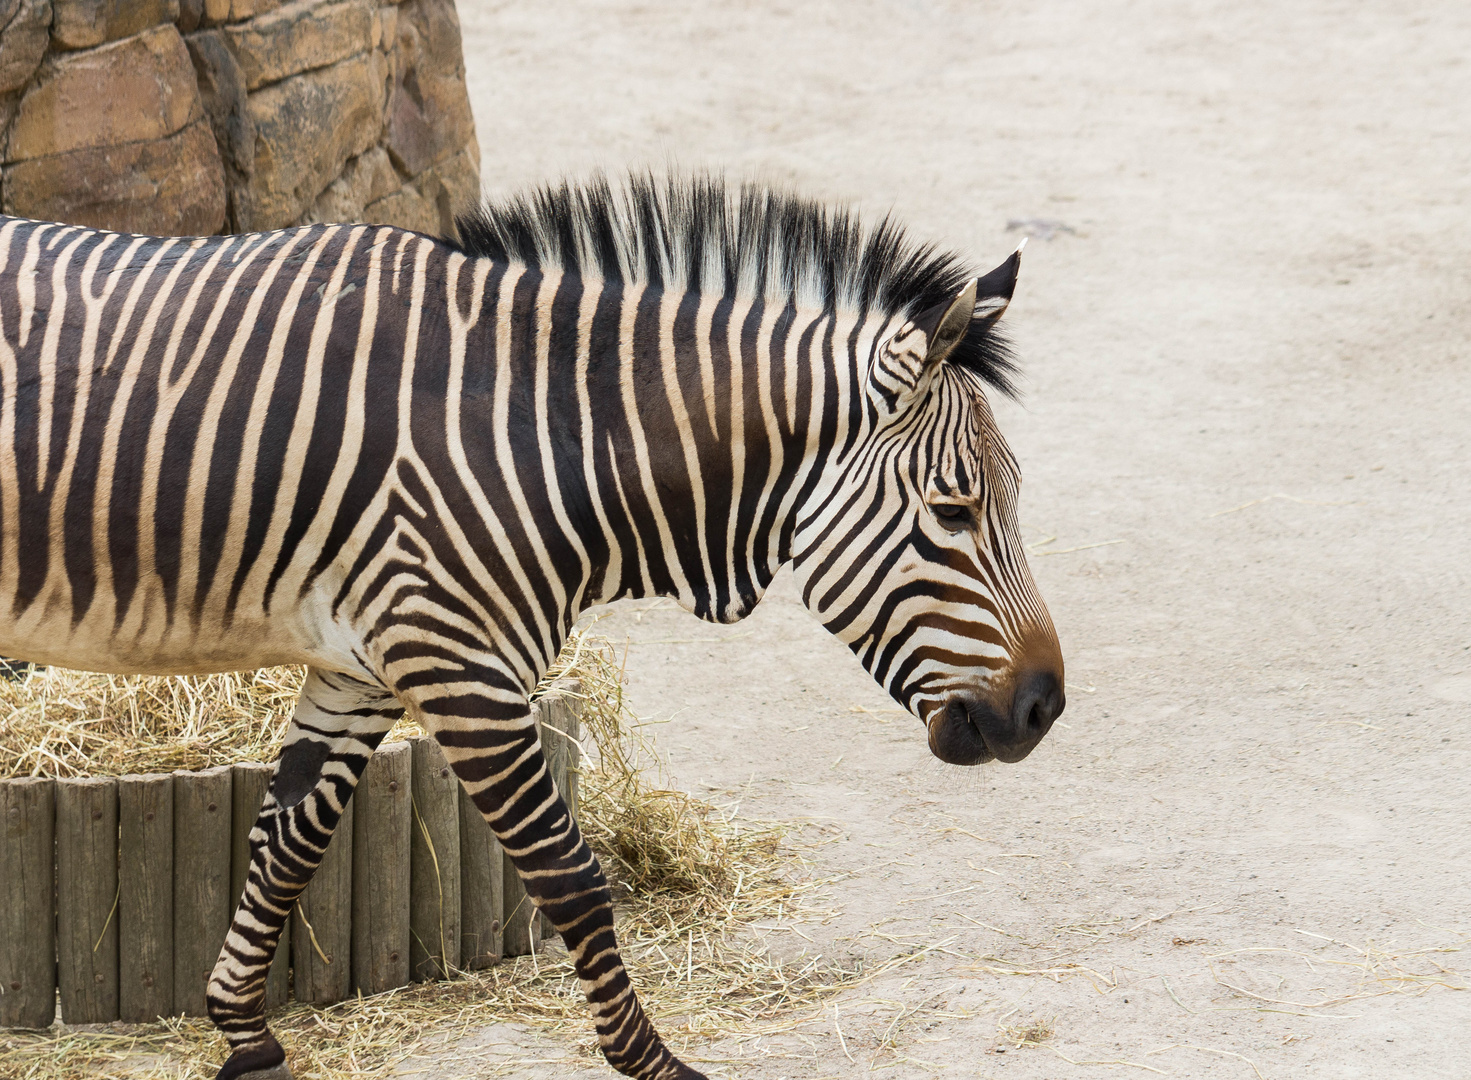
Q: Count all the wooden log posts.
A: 12